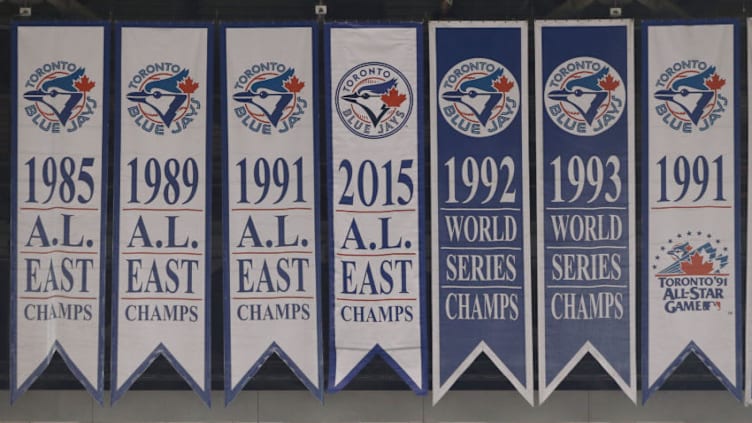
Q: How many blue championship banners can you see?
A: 2